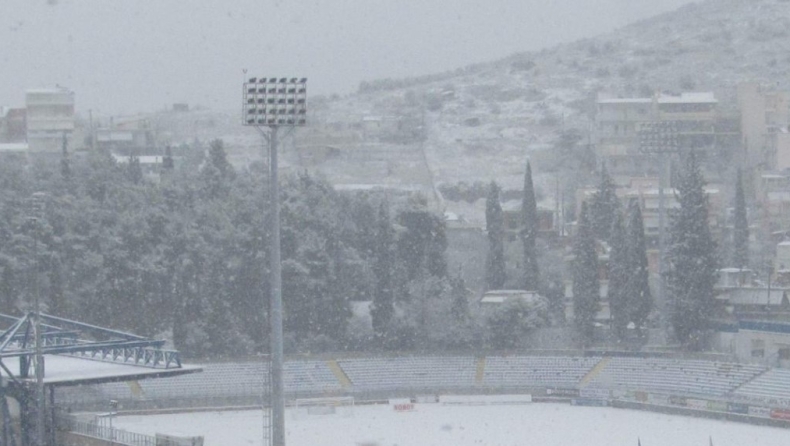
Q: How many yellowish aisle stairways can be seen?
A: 4